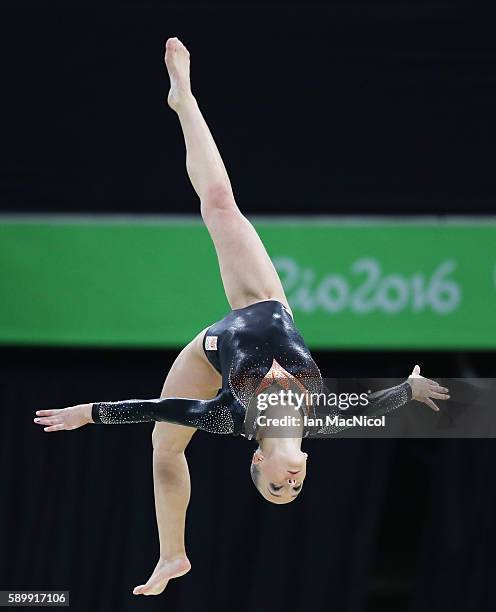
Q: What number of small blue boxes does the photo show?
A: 0